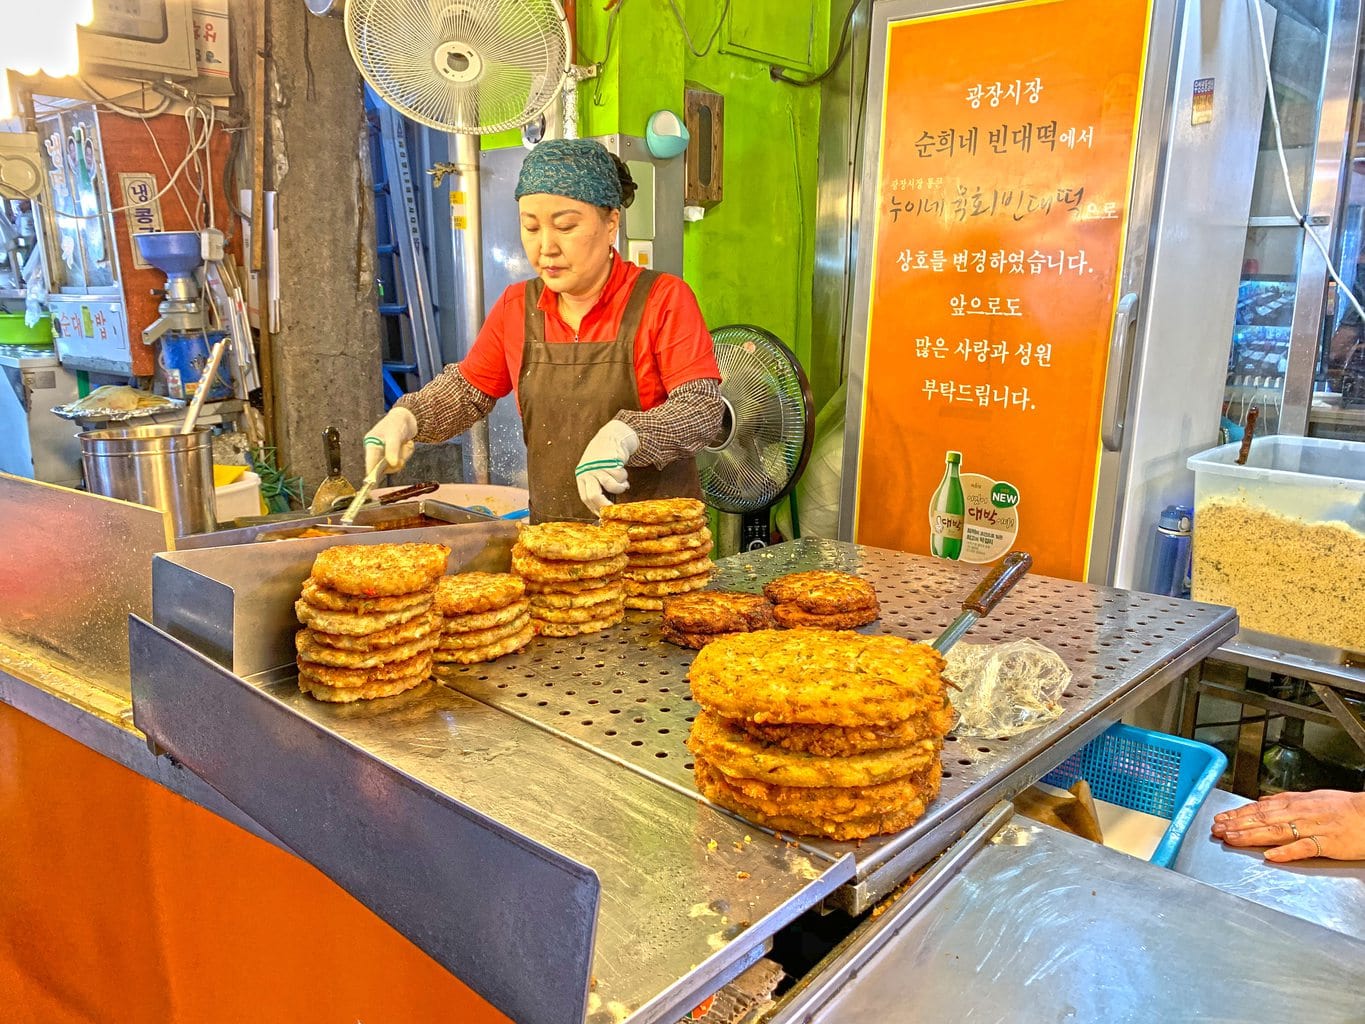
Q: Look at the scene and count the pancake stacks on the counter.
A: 7